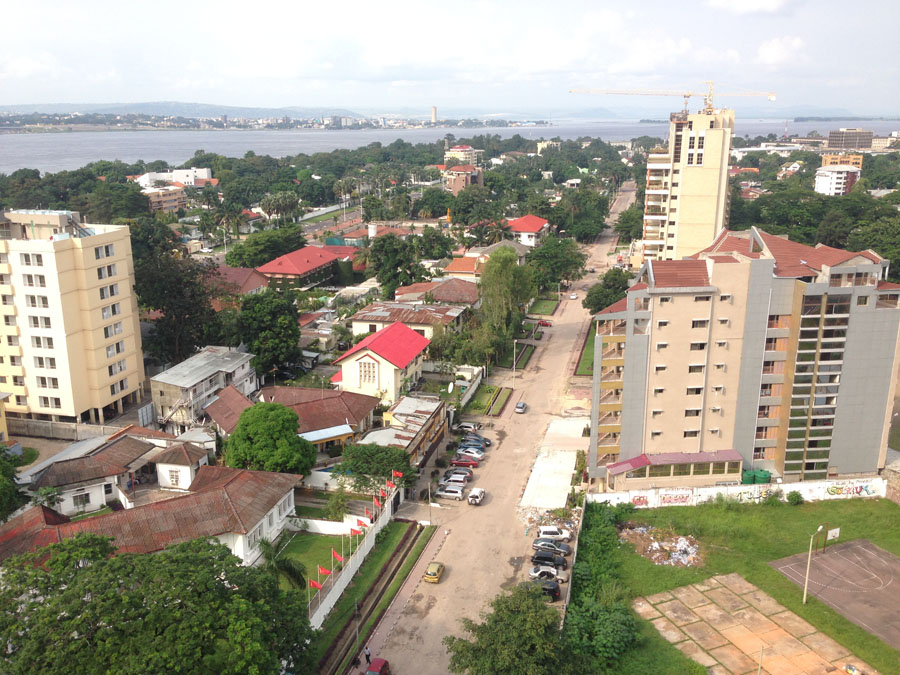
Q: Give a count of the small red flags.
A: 10